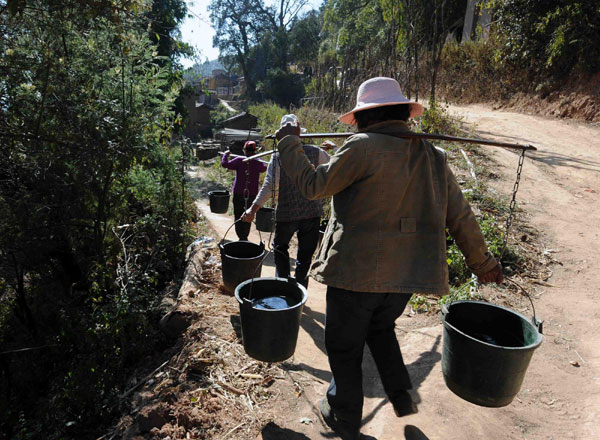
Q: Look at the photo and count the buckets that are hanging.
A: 5